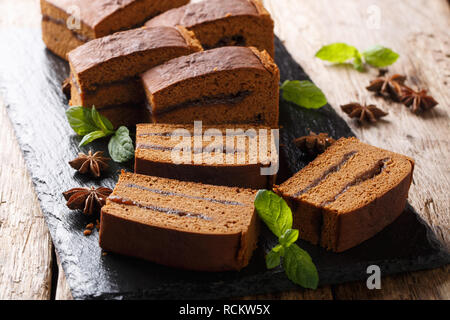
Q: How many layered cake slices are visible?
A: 7